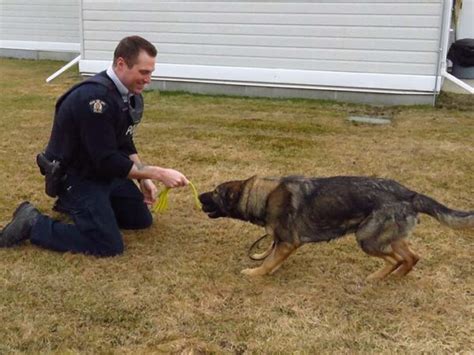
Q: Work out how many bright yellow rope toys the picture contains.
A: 1